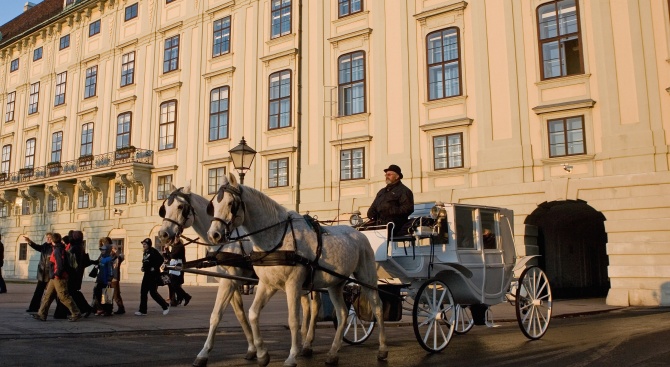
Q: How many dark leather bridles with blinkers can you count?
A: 2